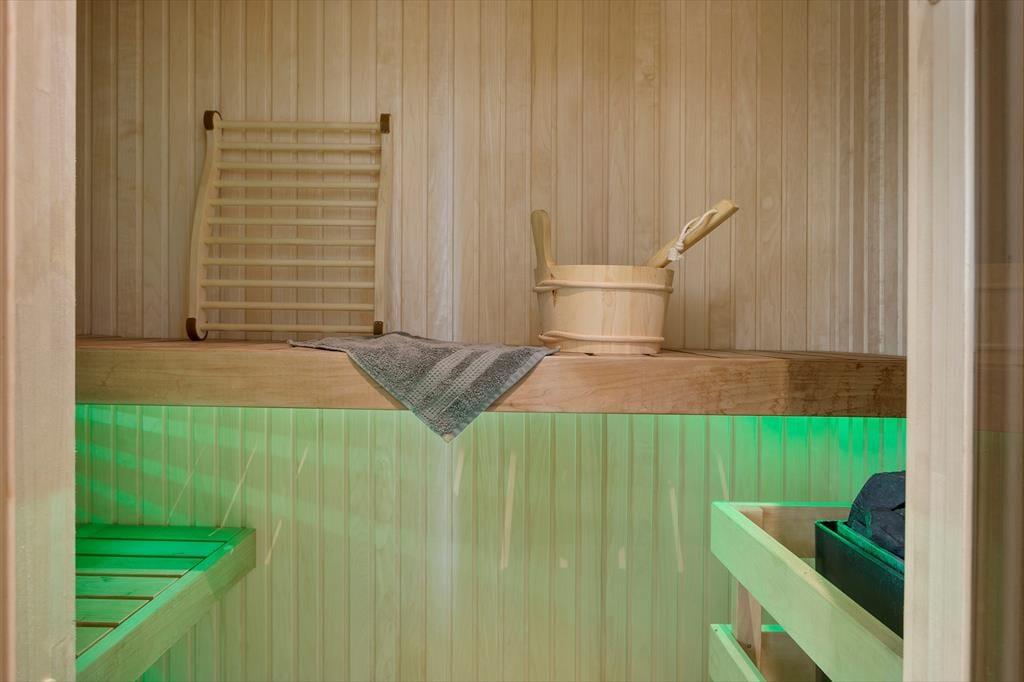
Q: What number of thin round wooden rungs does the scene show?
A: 11